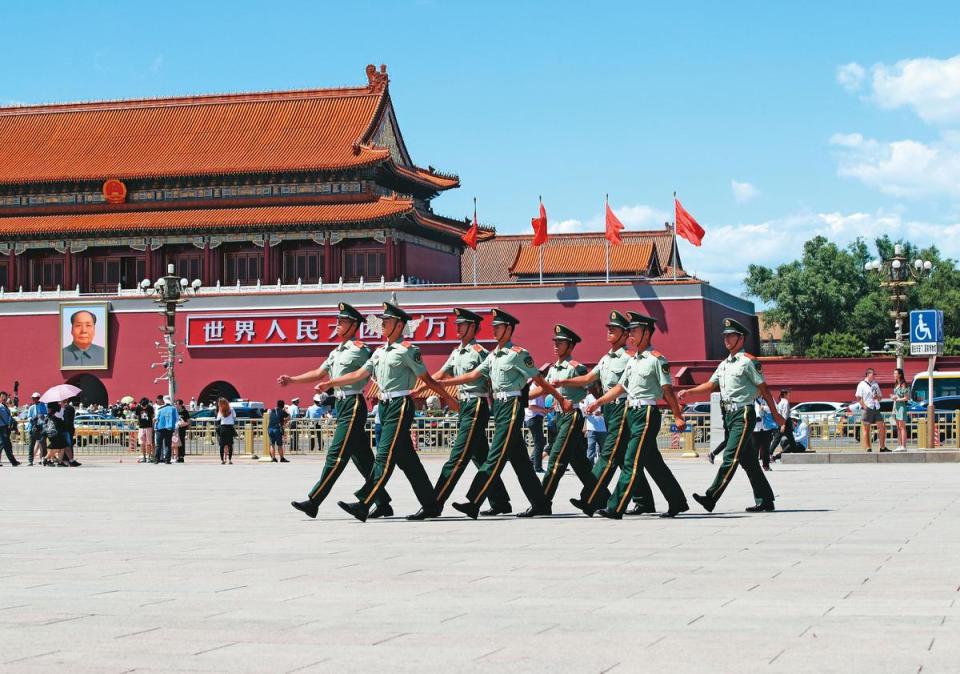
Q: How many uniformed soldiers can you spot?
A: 8